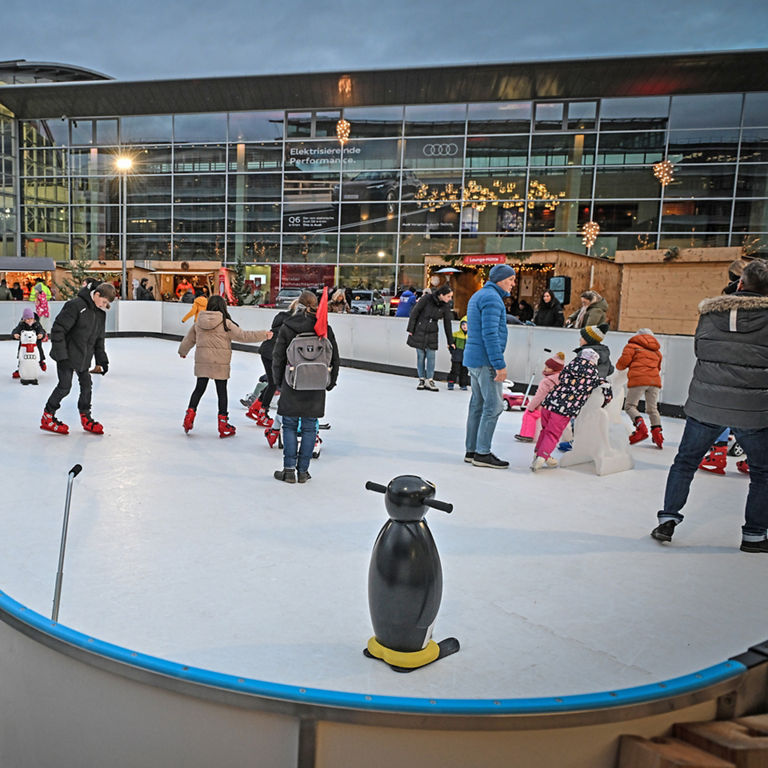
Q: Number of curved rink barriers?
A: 1